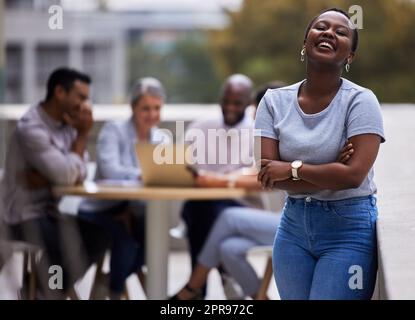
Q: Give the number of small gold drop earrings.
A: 2